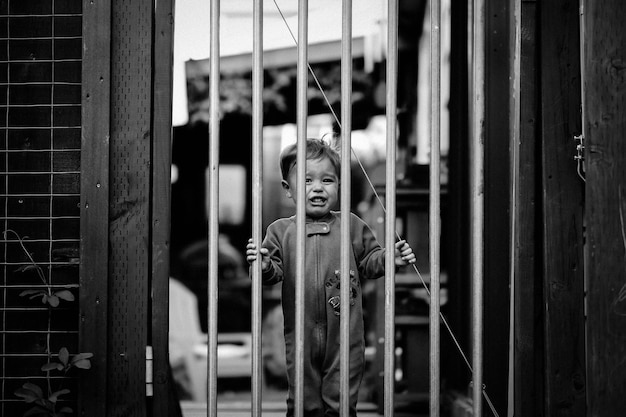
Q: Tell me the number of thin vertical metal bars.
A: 7